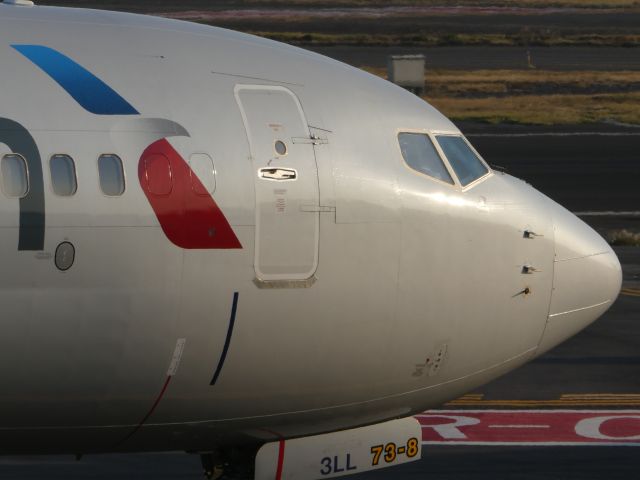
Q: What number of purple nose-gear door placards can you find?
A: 0